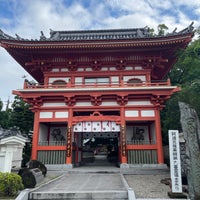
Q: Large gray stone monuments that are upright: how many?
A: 1